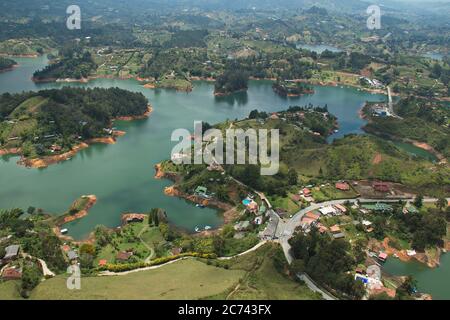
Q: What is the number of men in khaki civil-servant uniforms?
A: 0